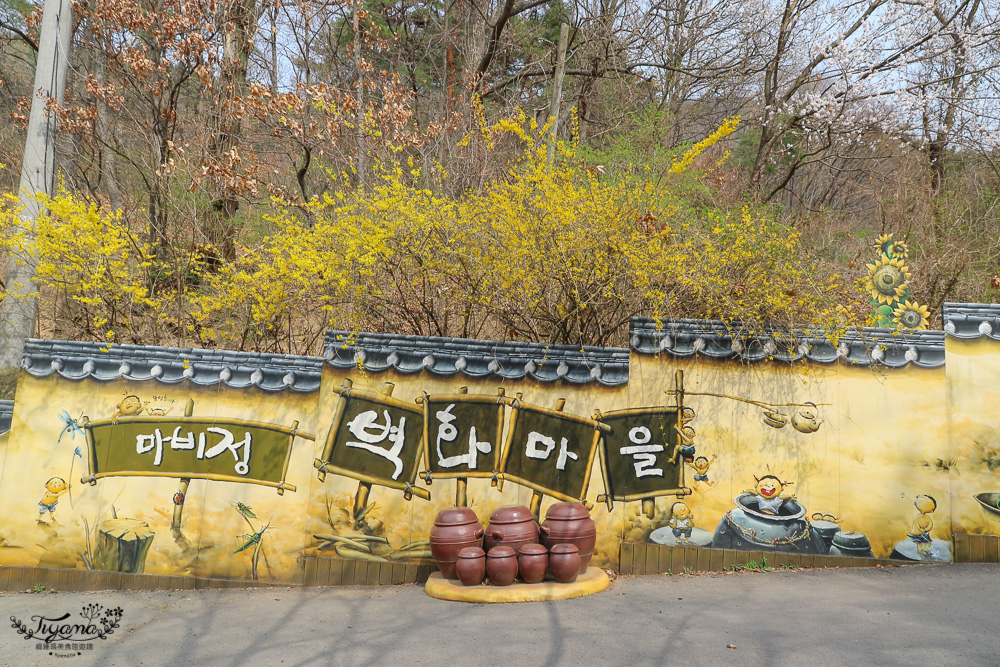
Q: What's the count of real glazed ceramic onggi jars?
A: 7